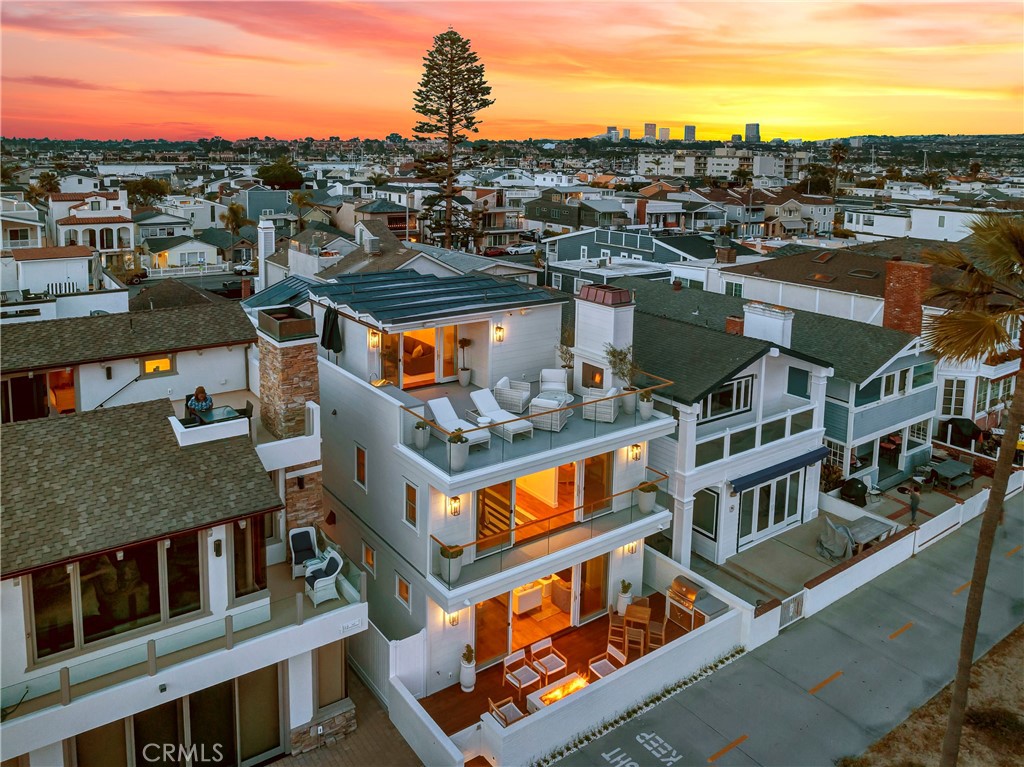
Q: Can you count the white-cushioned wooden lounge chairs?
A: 4